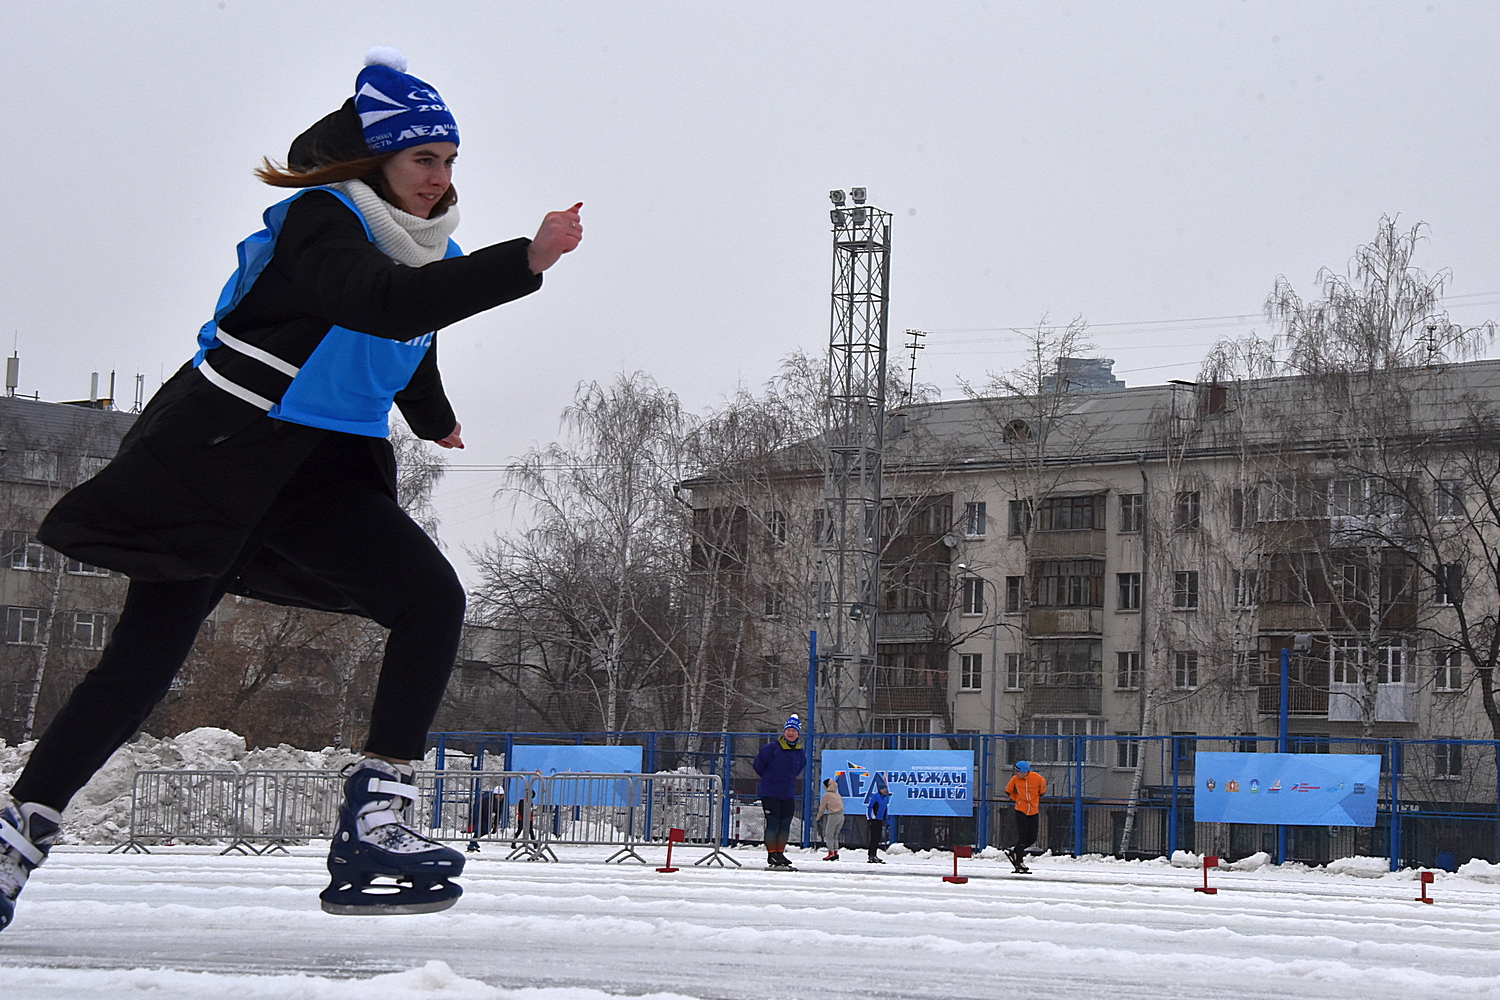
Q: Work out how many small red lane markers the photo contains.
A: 4